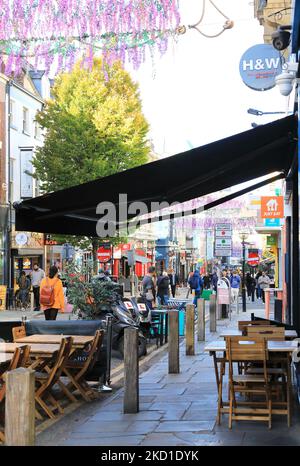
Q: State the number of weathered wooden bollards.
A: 6